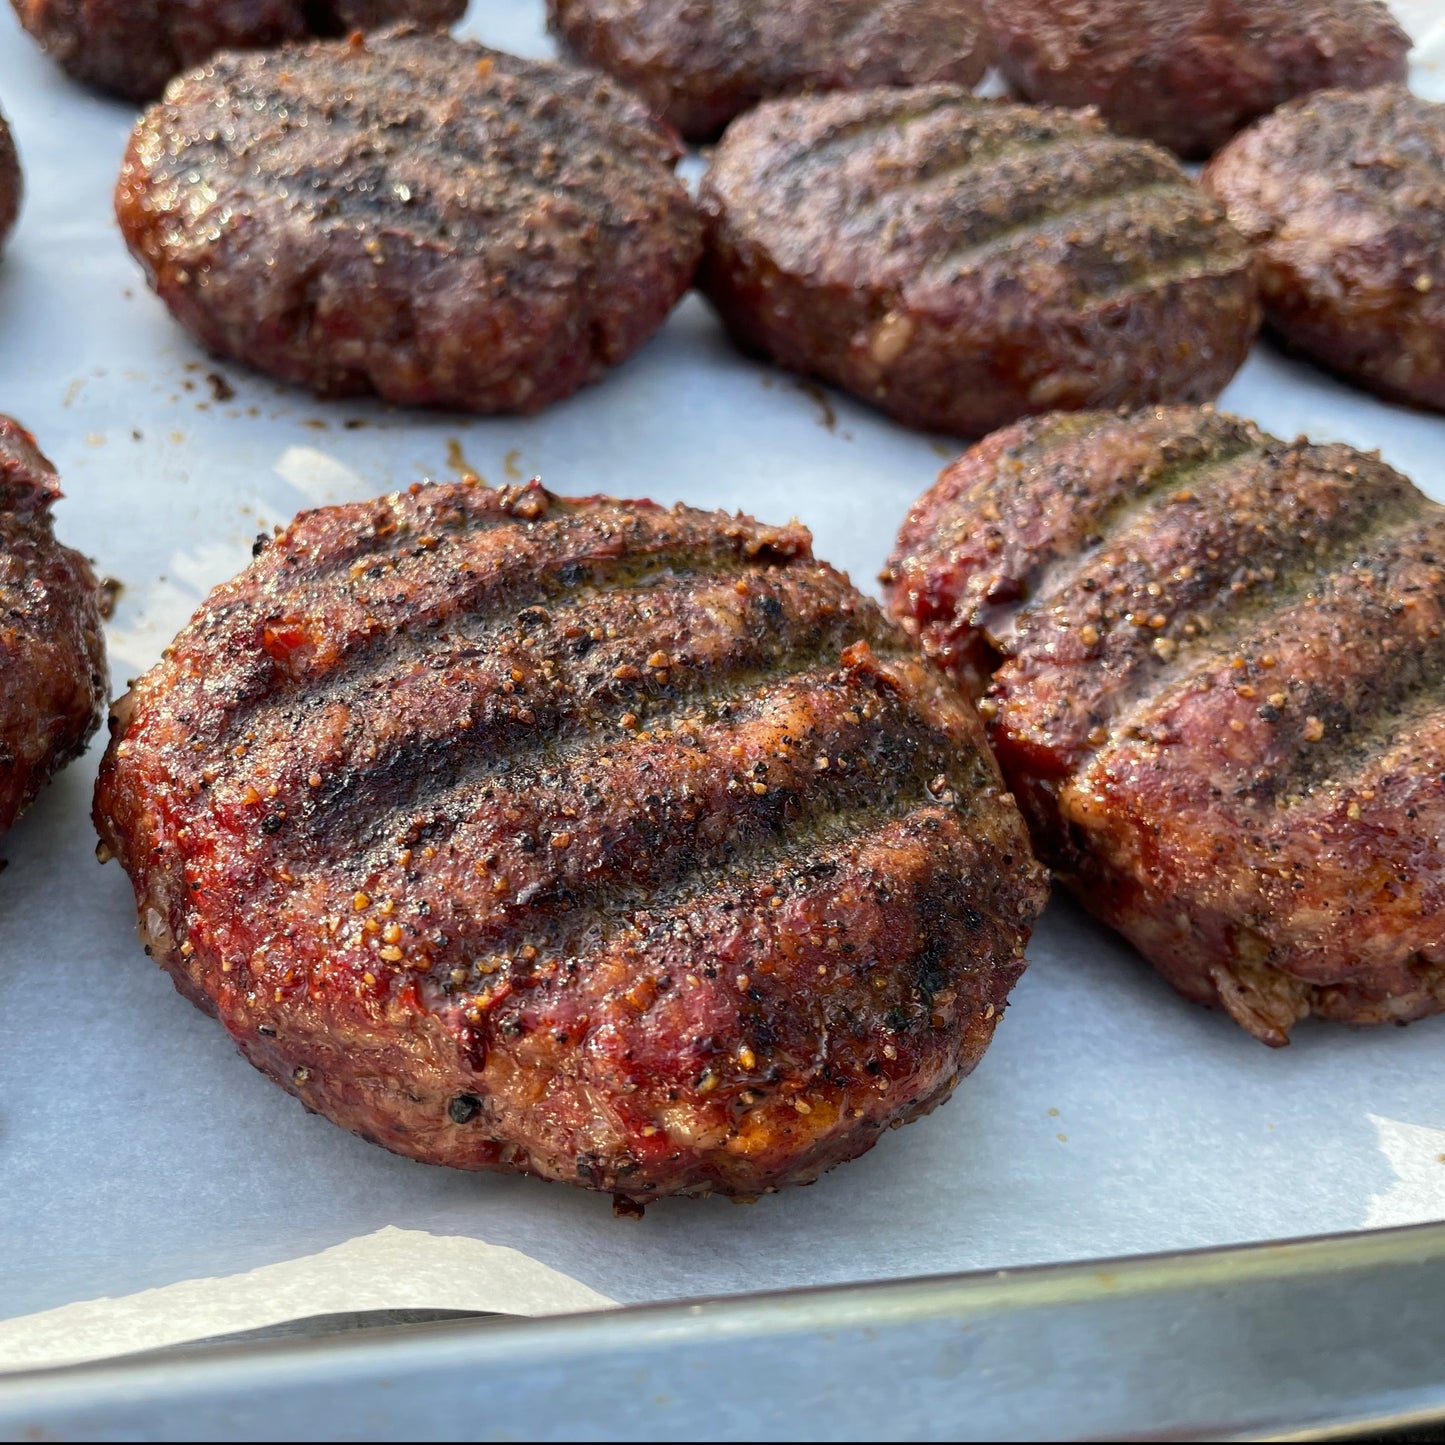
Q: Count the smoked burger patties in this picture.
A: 10